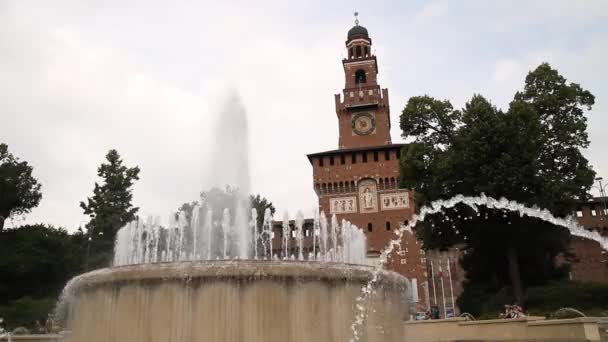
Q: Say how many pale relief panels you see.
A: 3